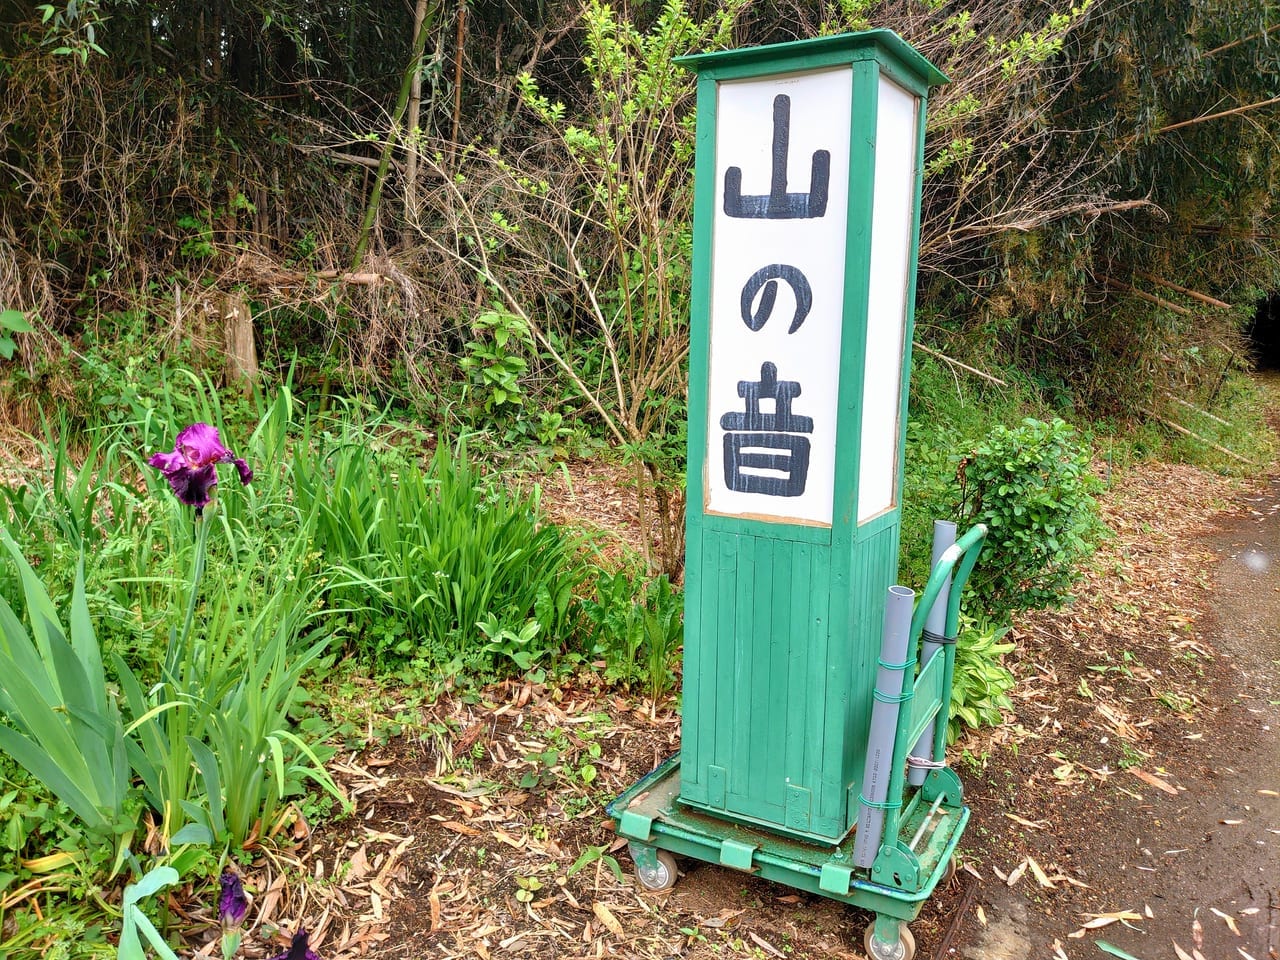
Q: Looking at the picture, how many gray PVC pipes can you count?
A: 2